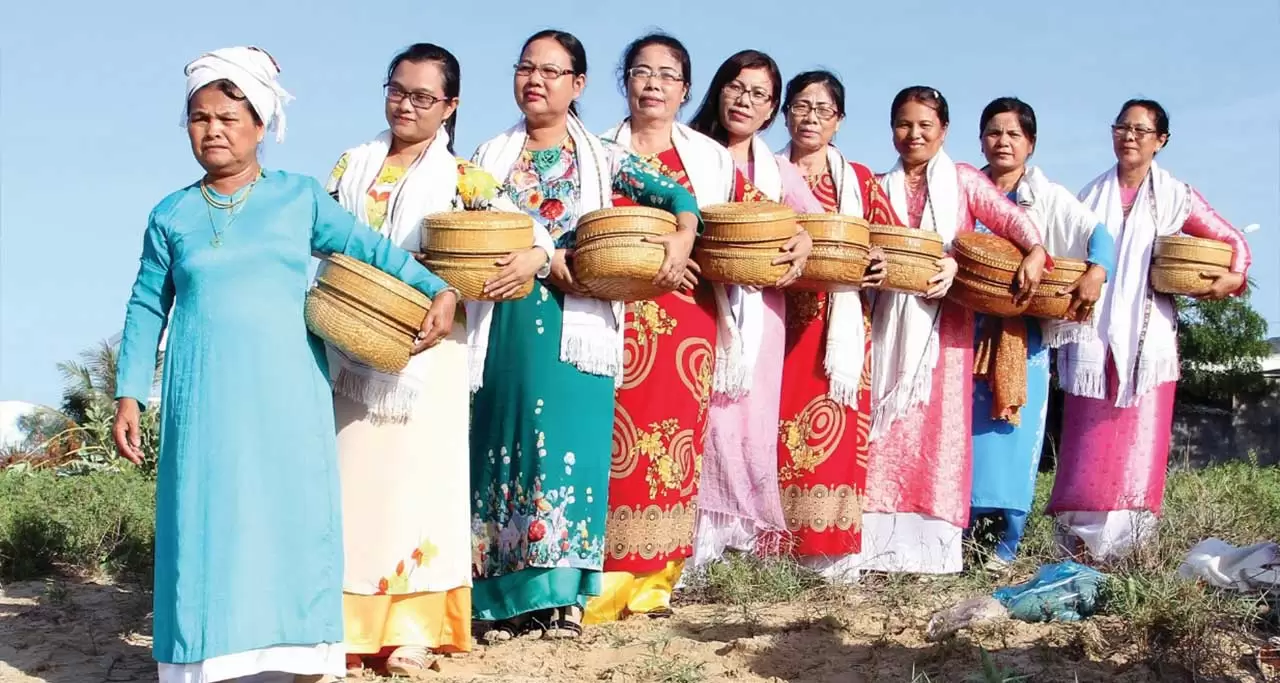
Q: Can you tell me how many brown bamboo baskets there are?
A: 9